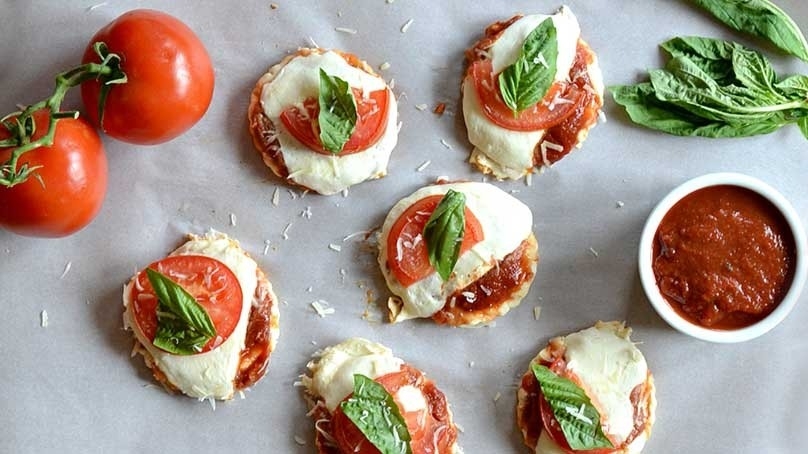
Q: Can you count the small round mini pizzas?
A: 6